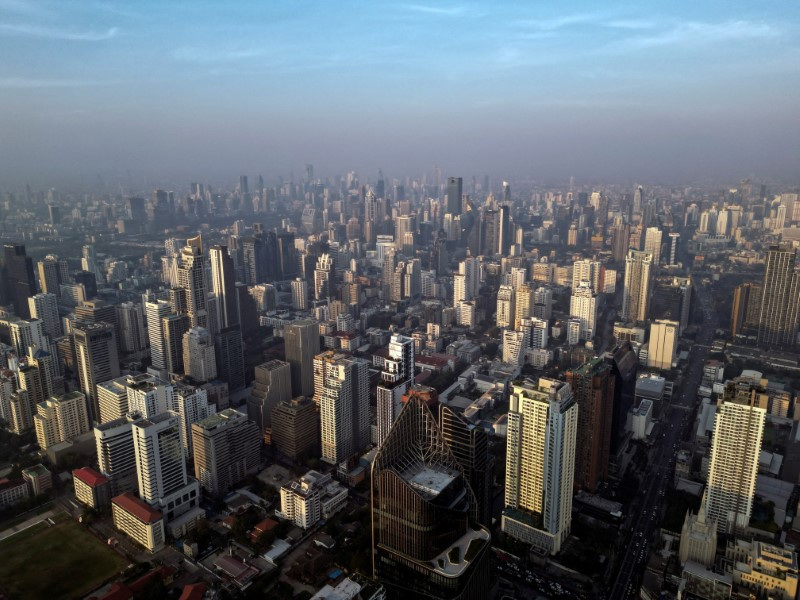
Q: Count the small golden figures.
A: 0